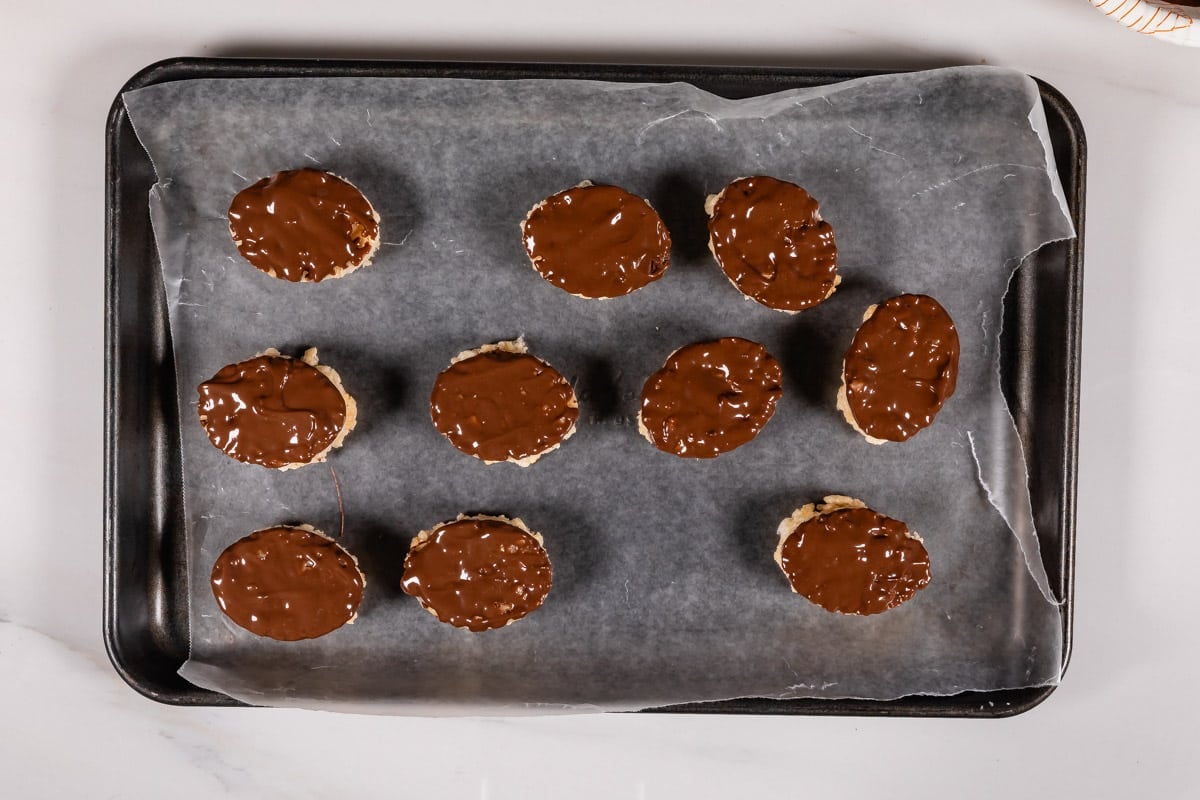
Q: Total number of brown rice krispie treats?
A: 10